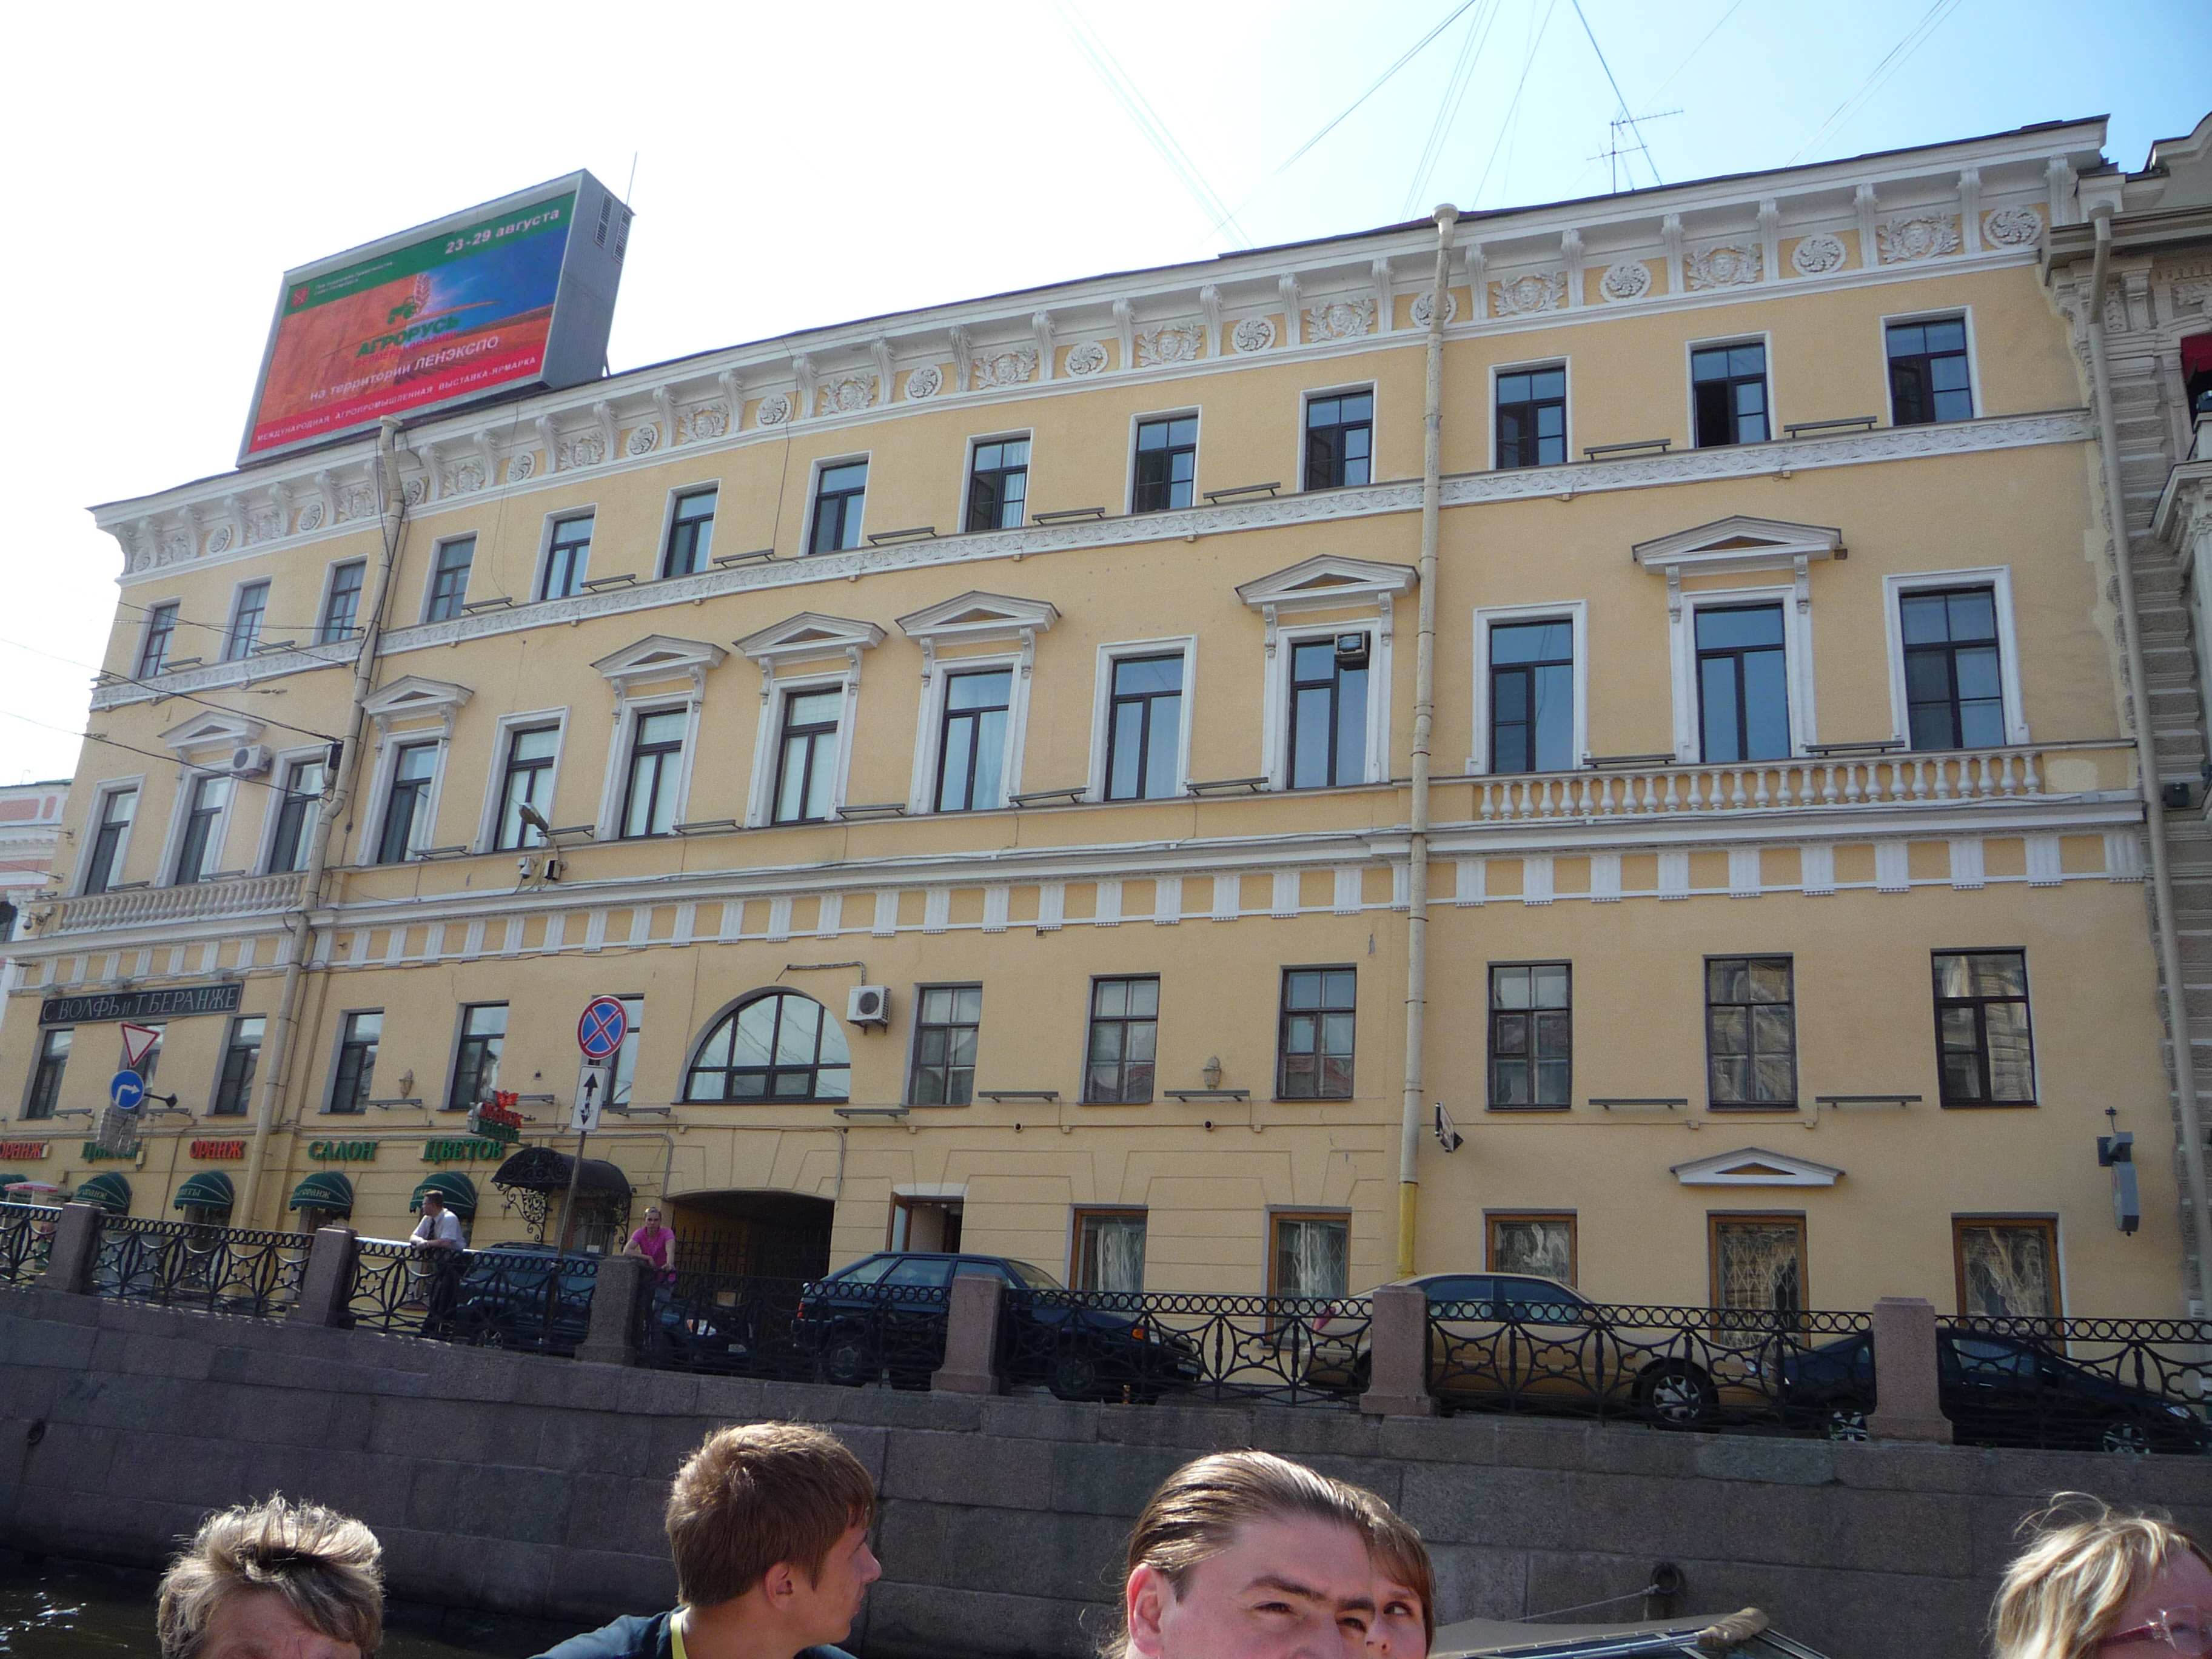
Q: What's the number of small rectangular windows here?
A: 13